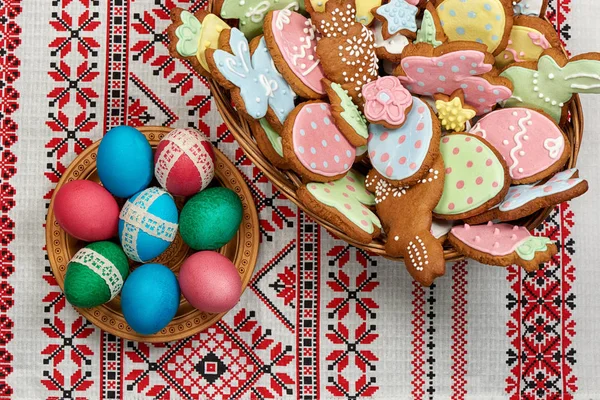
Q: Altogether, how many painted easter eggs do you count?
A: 8